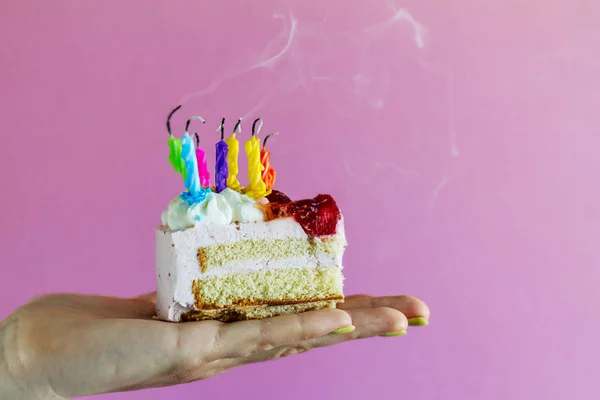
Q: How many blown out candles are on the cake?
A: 7